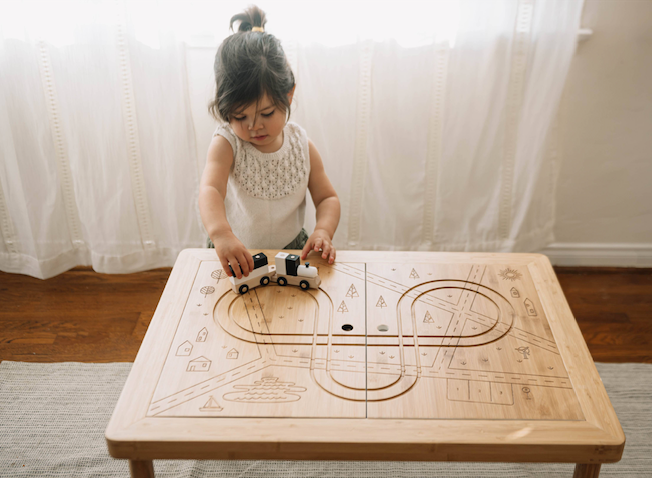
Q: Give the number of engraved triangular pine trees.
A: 5